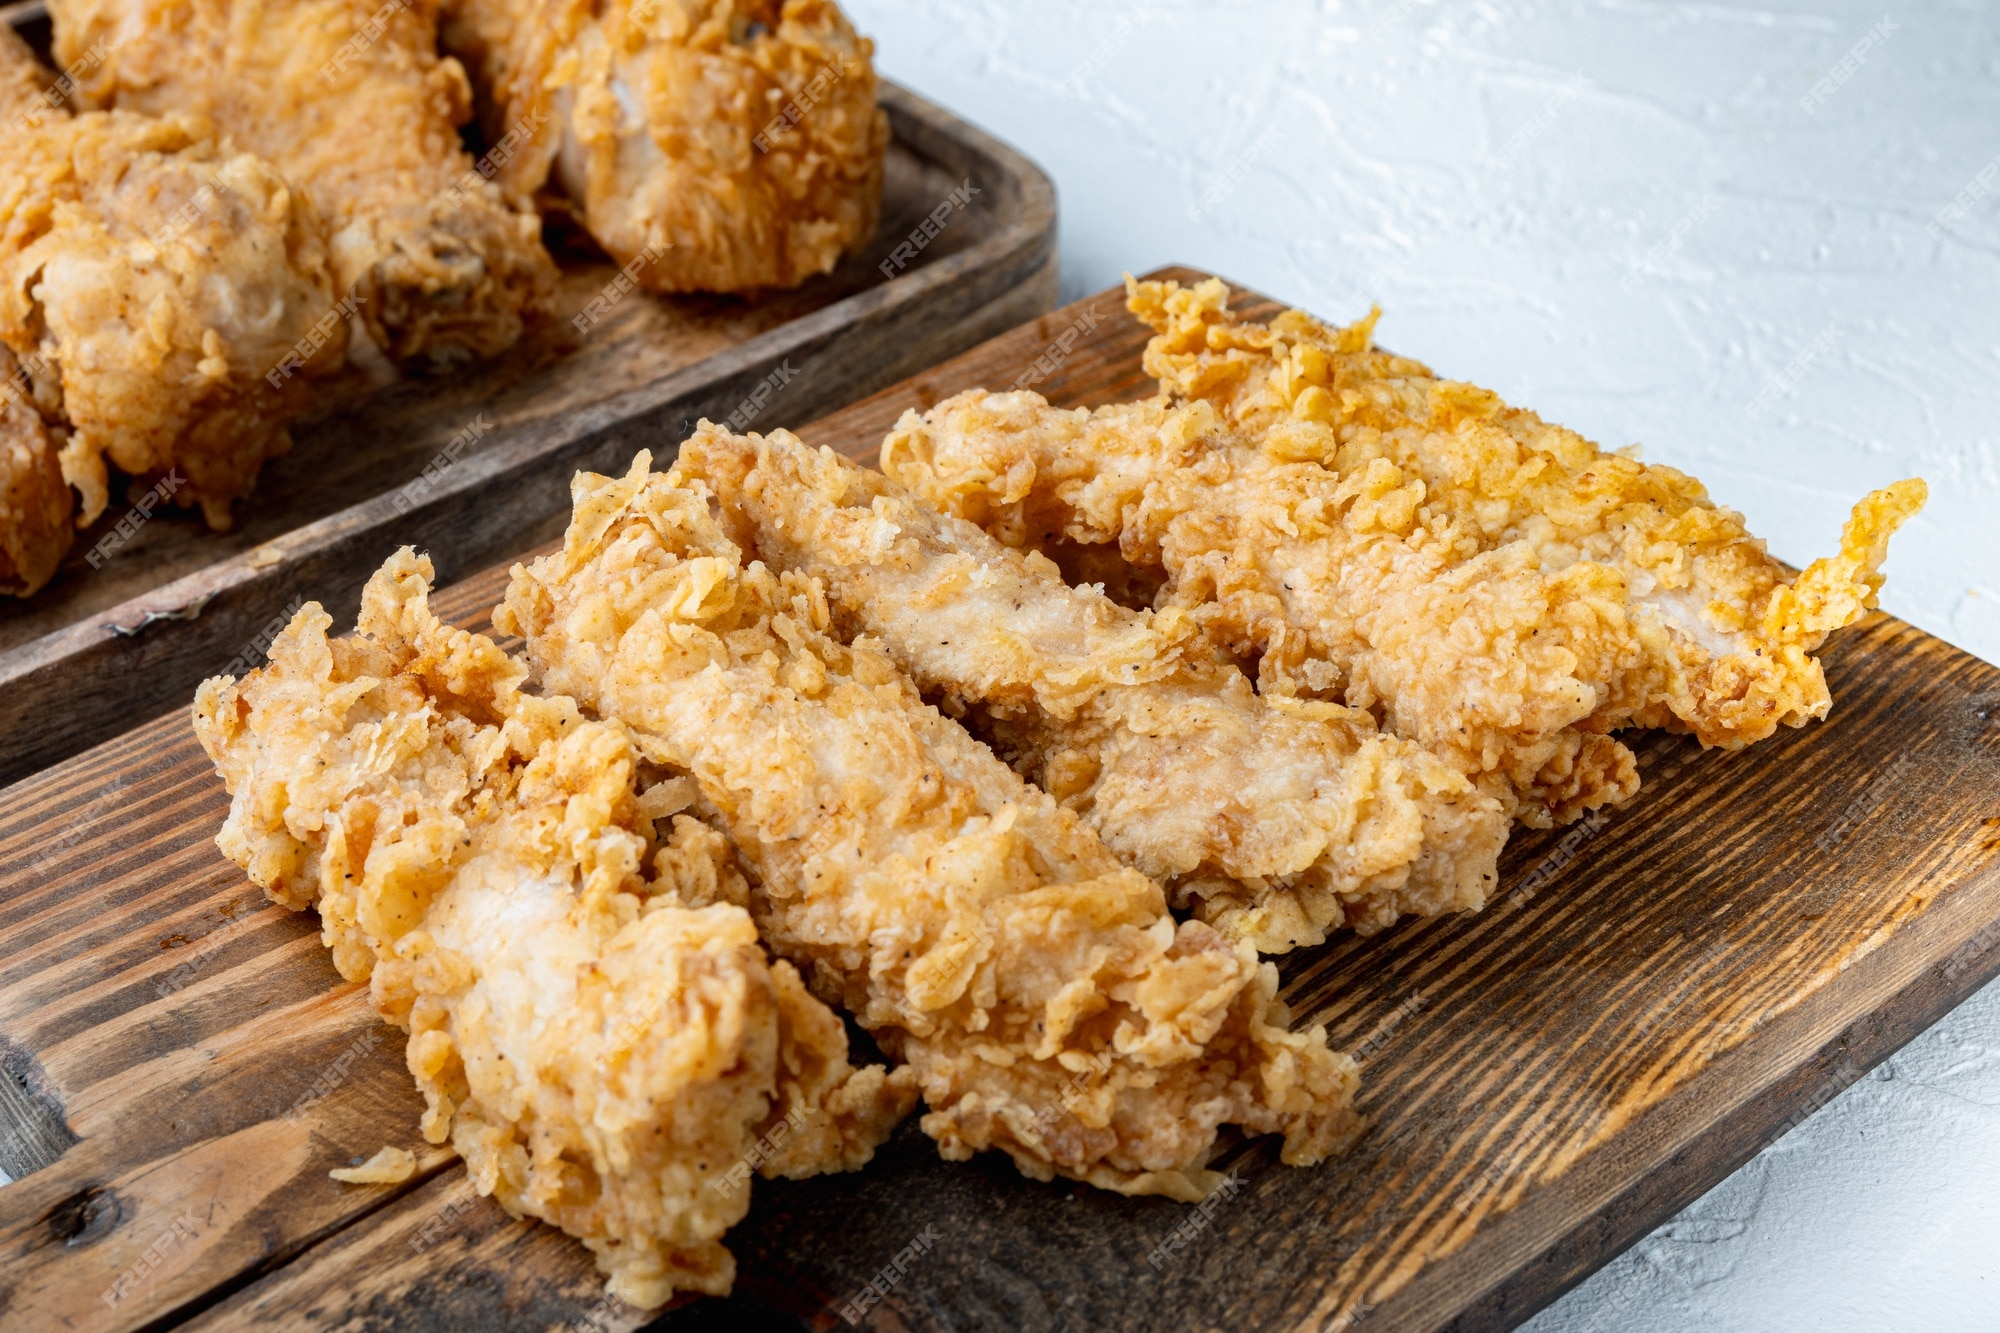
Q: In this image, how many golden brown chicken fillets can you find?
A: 5